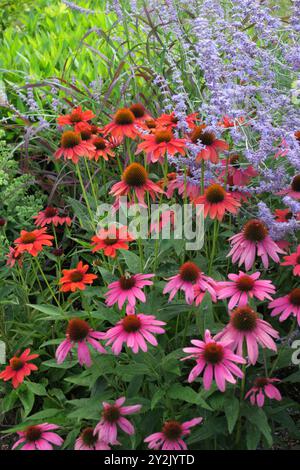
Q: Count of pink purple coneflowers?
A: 14